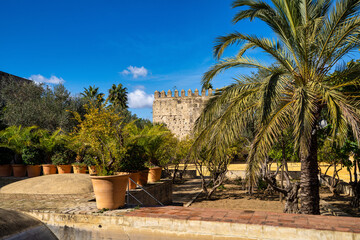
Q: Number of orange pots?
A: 11